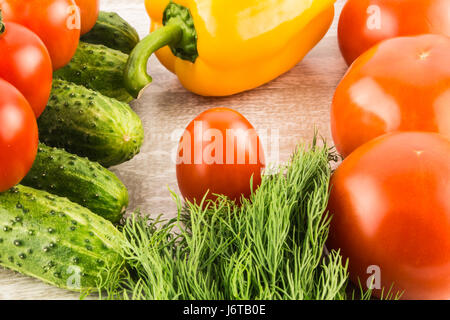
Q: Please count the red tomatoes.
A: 8